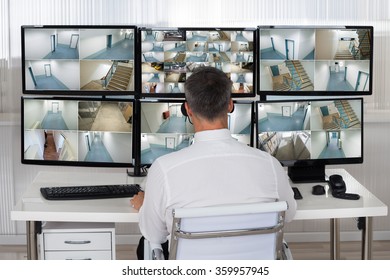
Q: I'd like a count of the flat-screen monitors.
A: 6